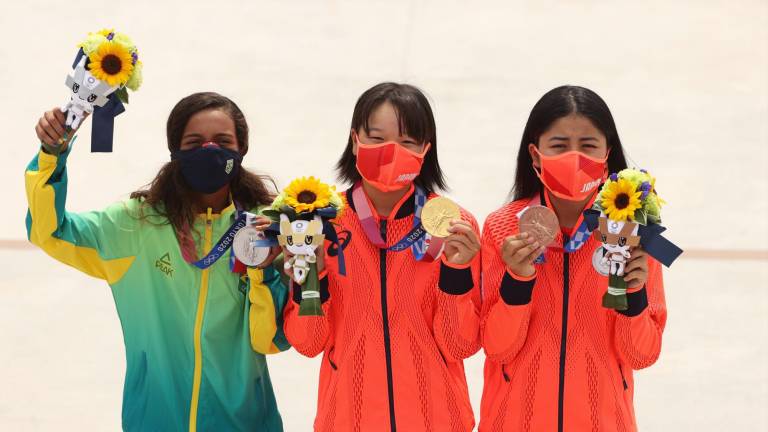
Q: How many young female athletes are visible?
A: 3